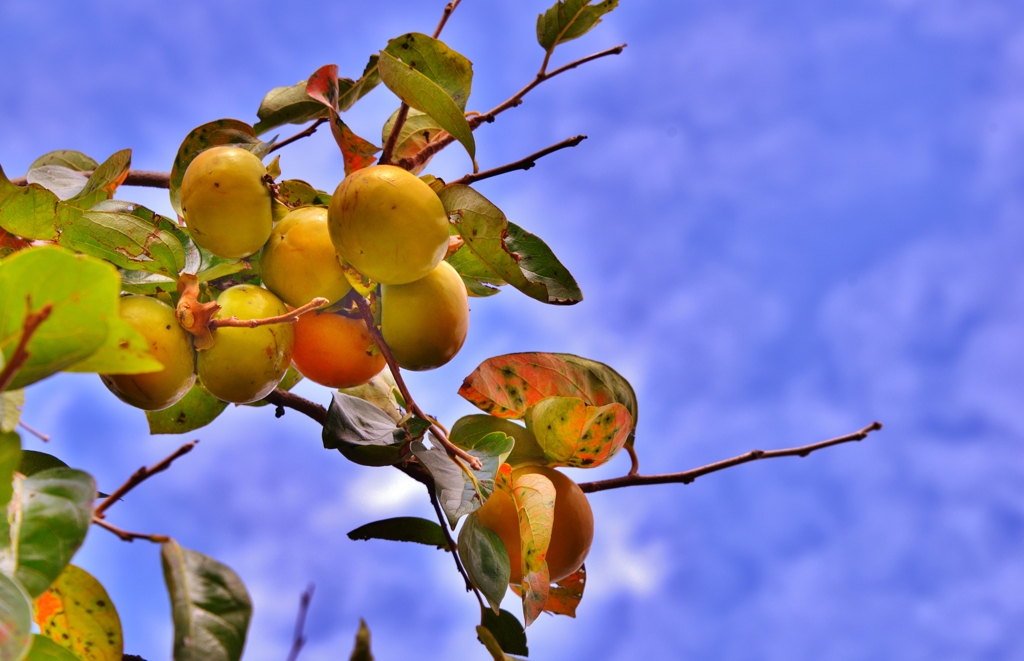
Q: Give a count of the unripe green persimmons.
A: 6